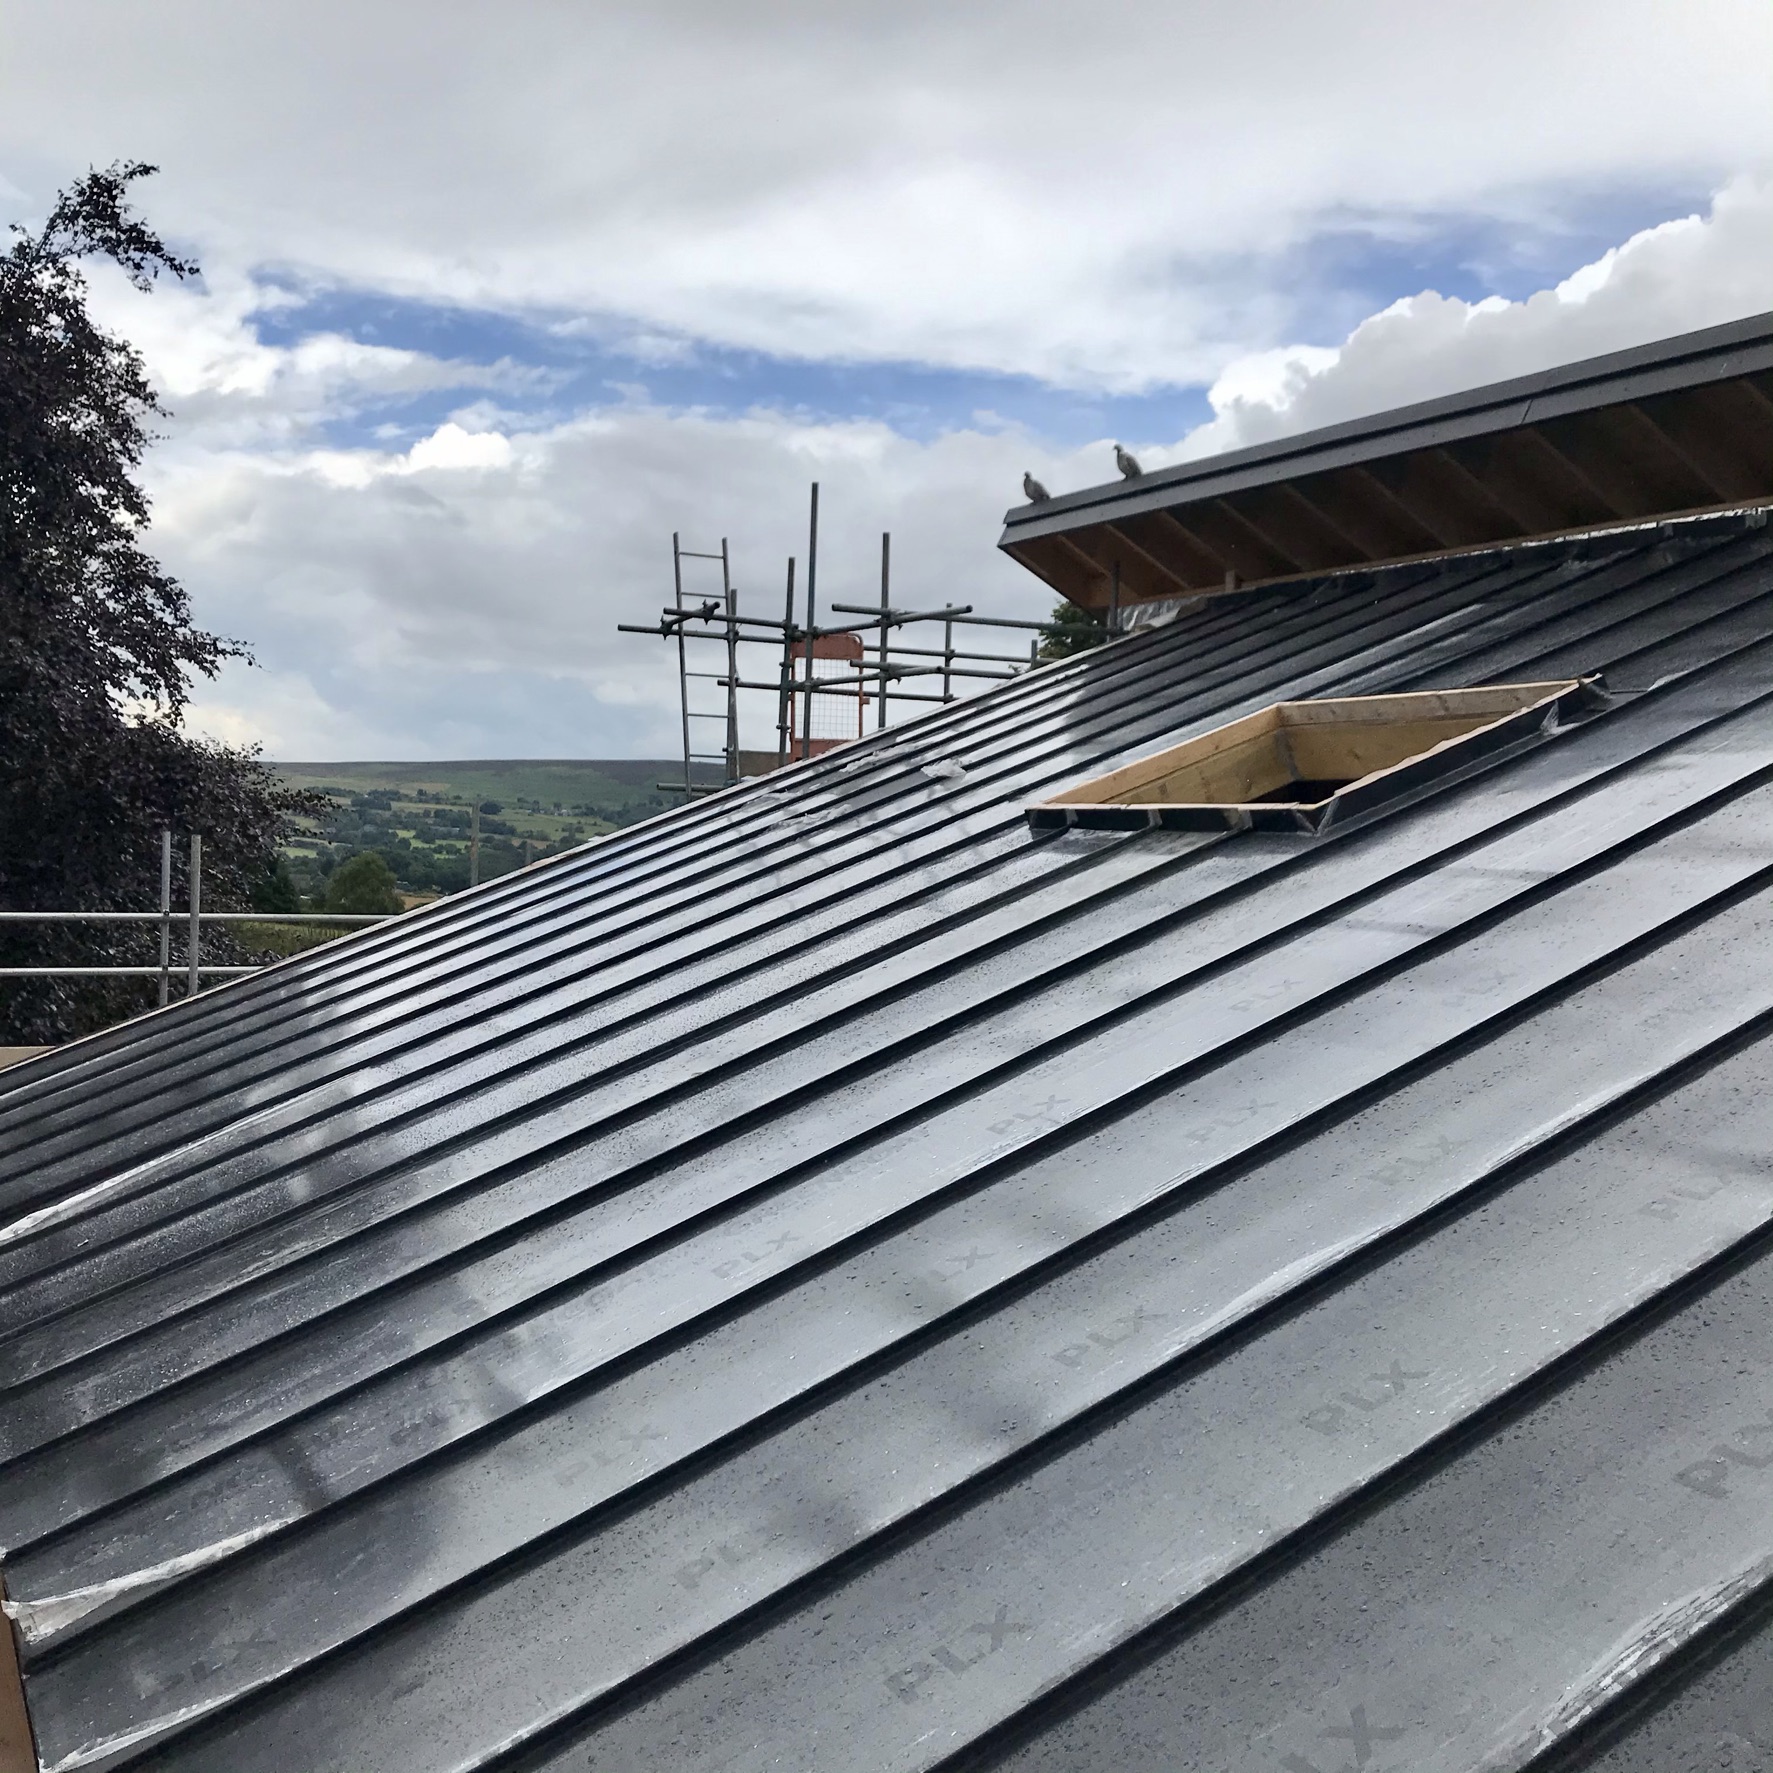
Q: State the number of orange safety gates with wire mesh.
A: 1